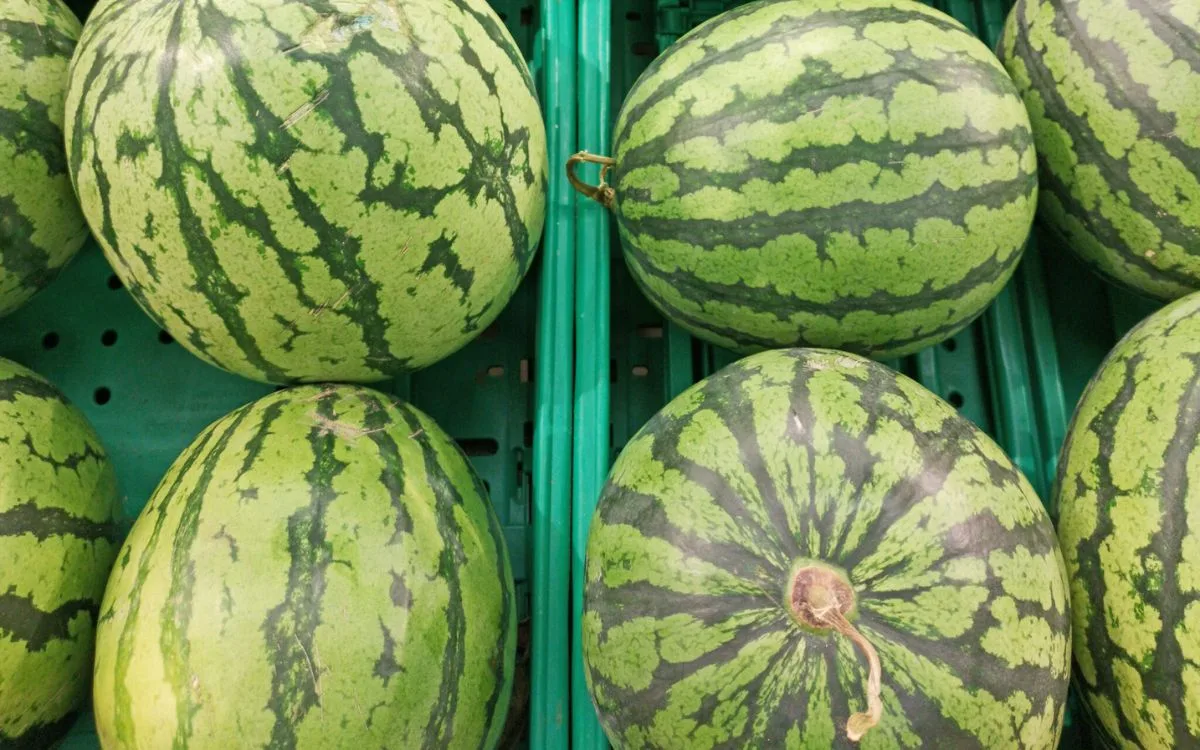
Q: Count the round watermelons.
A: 8